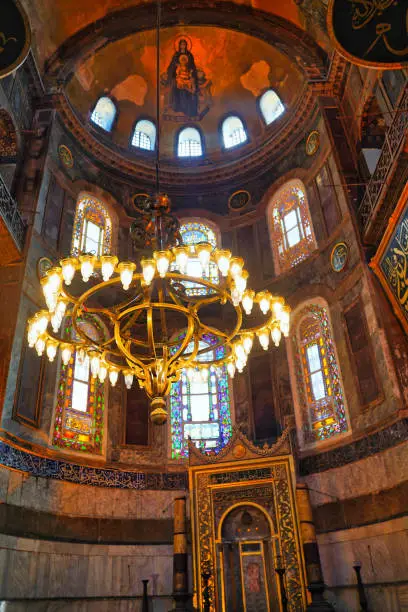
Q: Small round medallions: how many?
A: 6